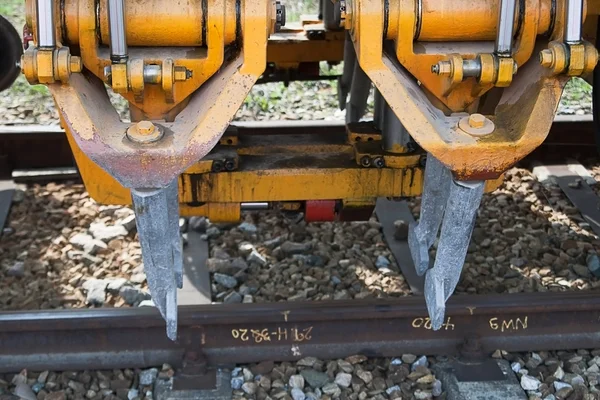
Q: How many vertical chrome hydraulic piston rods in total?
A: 4